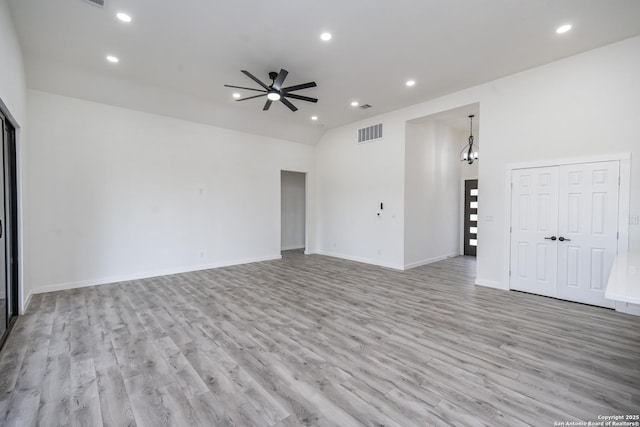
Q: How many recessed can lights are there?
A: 8